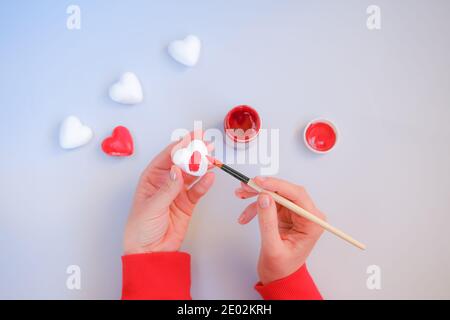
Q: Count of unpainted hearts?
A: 3